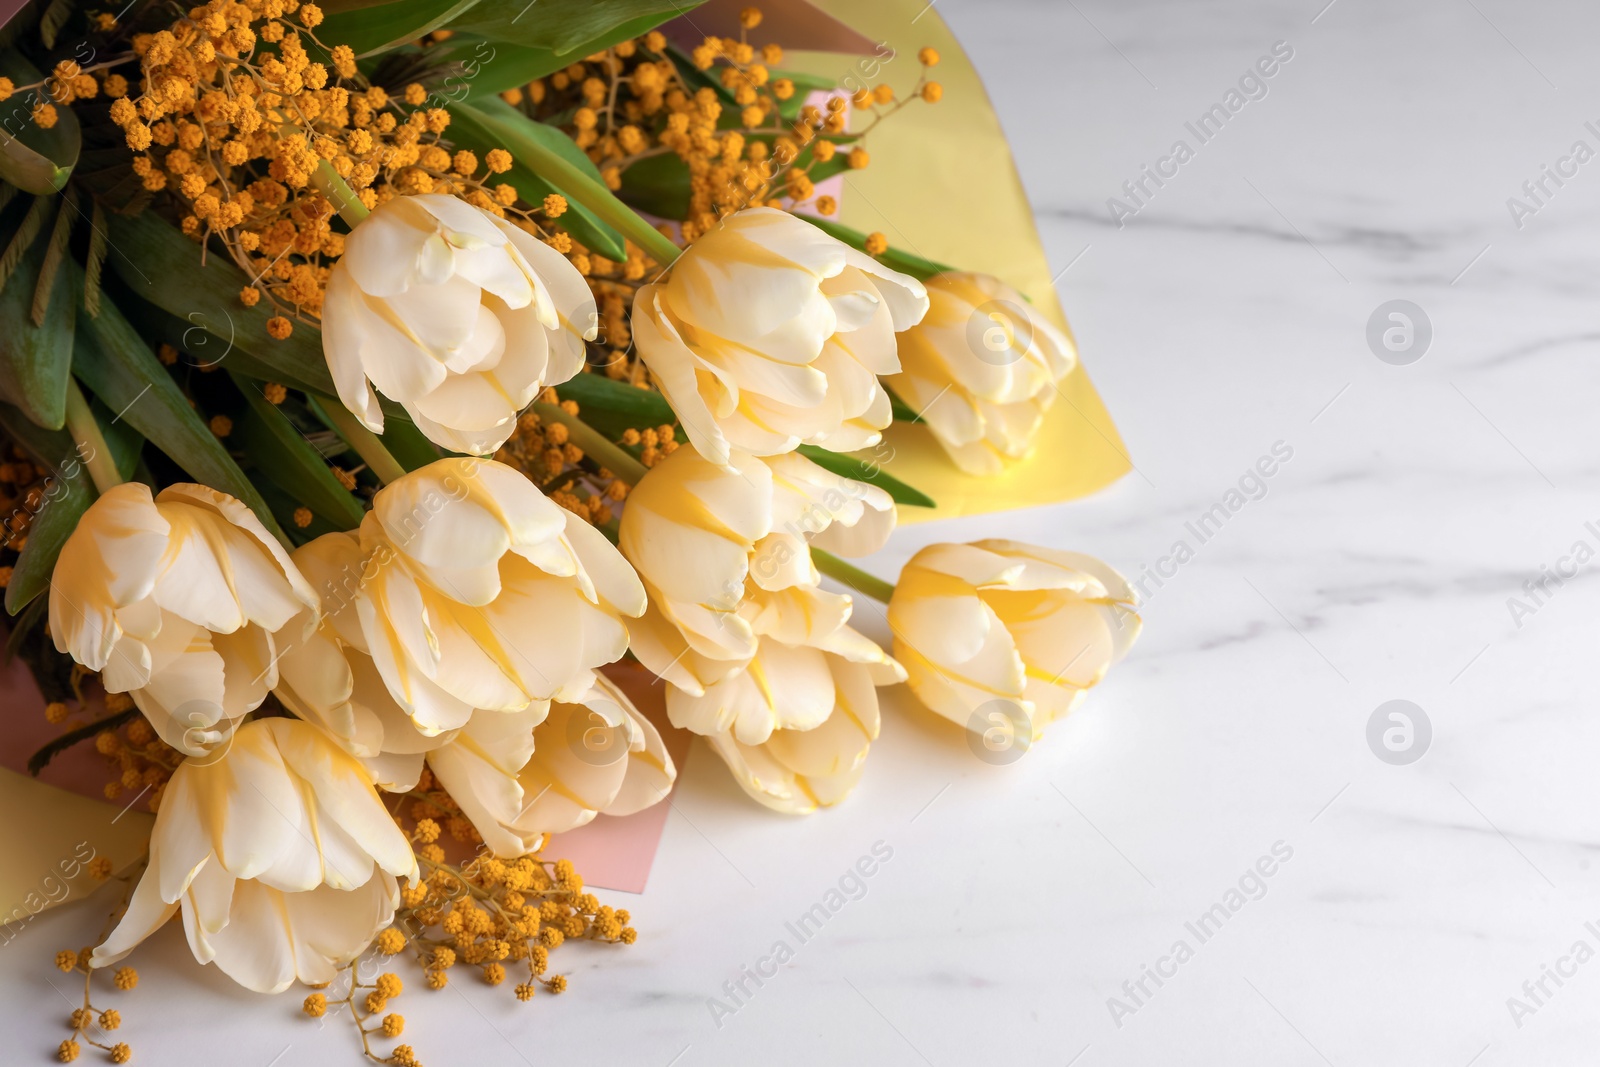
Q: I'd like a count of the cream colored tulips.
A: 11